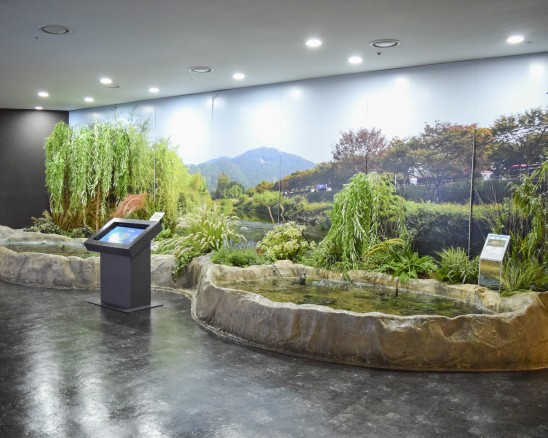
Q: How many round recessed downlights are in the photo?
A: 9